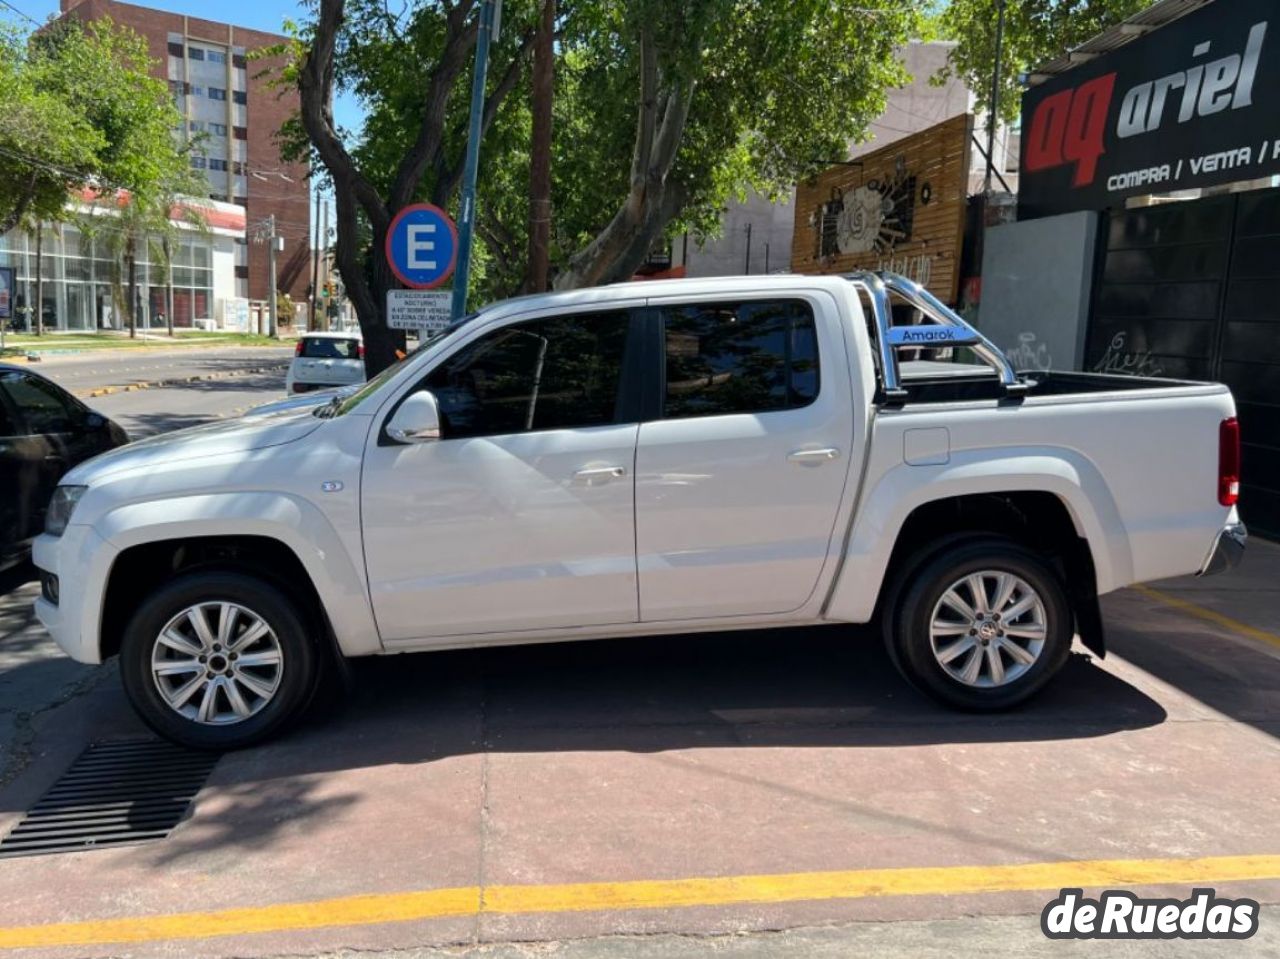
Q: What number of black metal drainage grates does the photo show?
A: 1